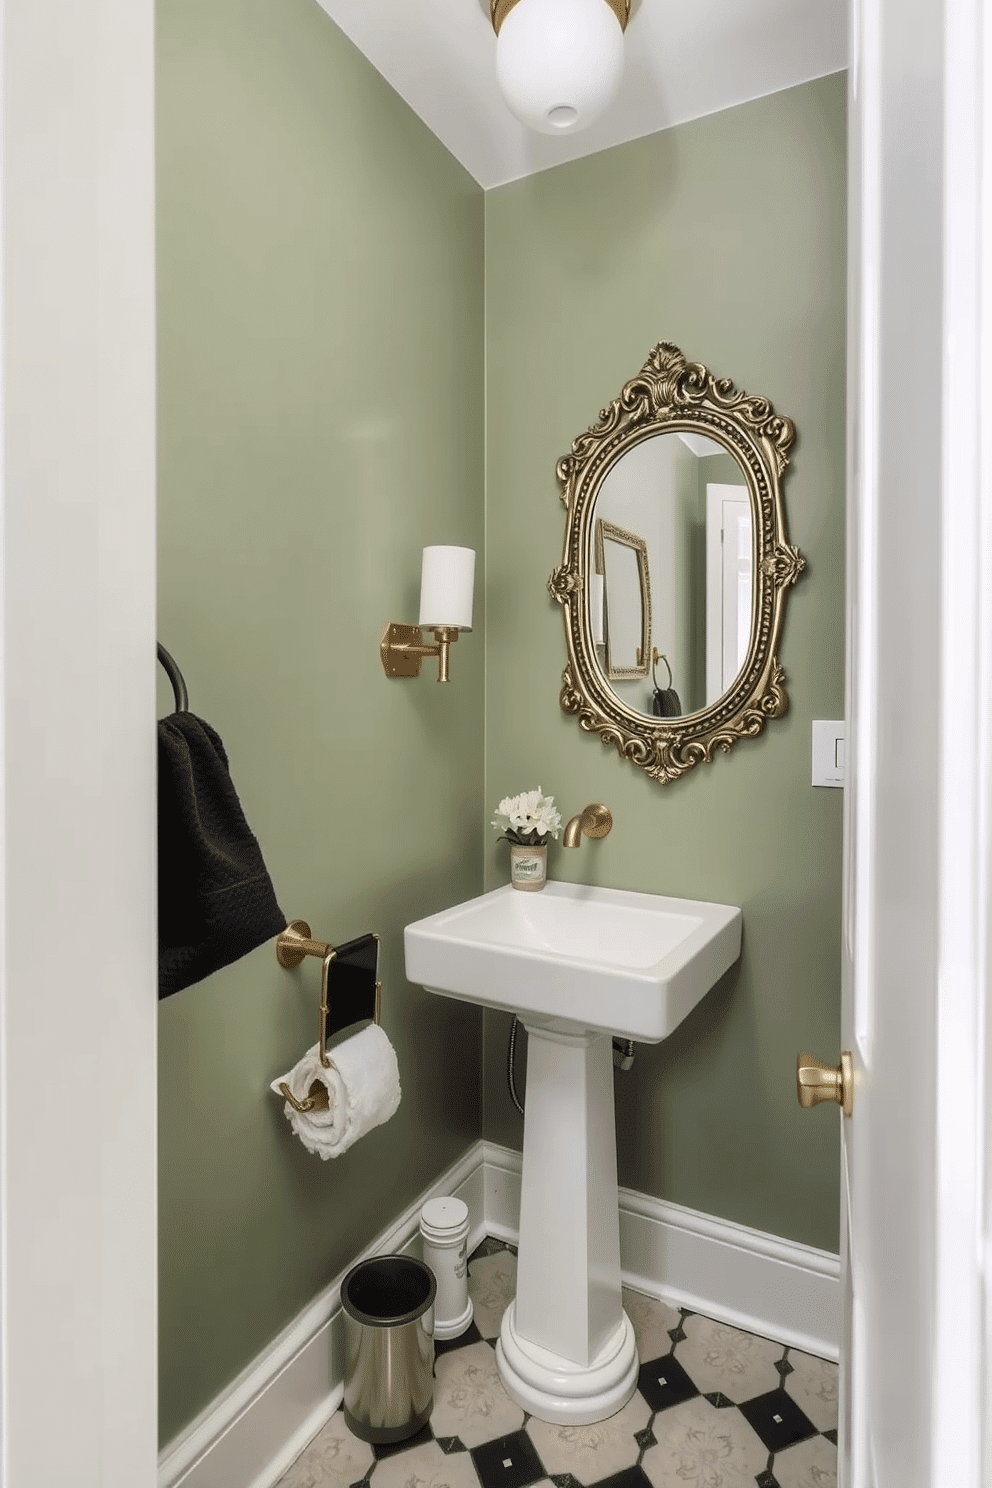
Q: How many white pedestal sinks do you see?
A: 1